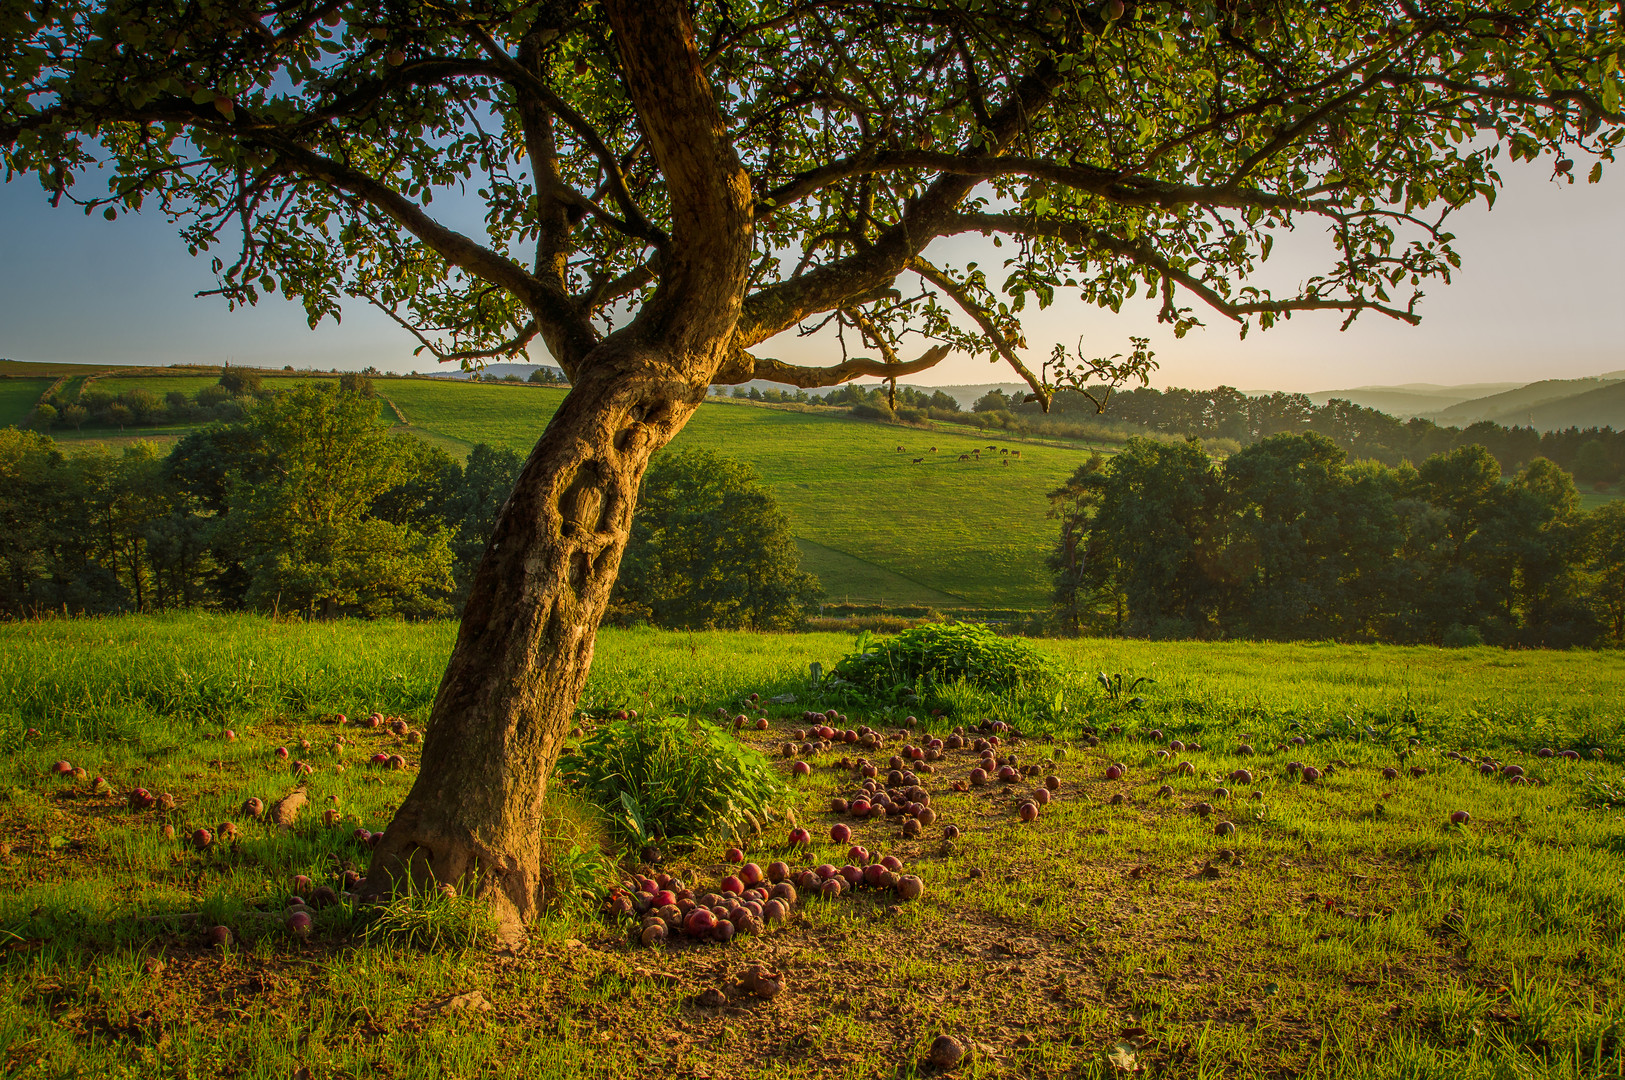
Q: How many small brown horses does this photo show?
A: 10